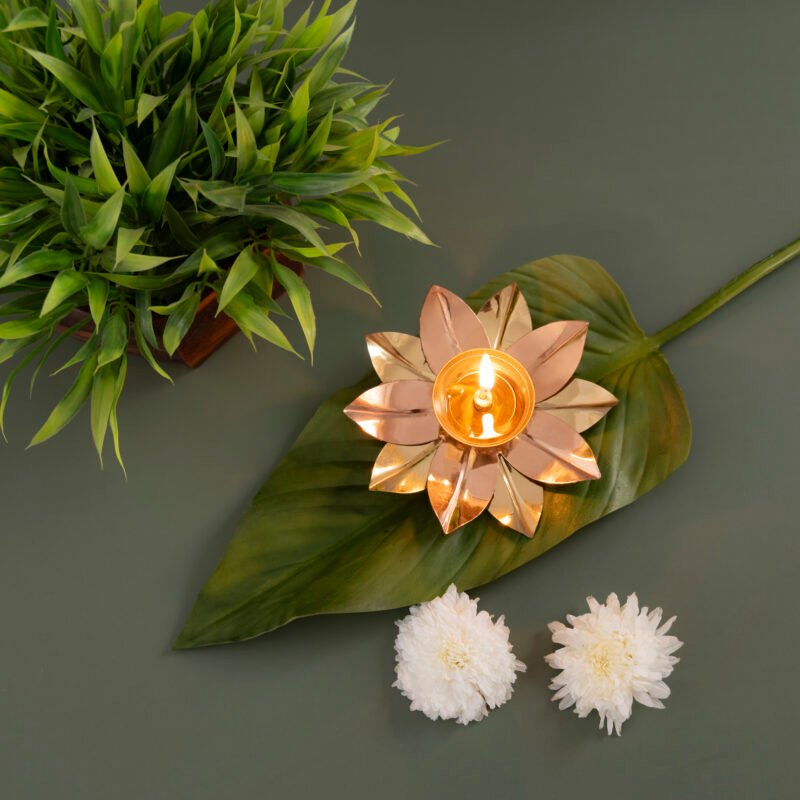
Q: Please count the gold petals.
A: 5